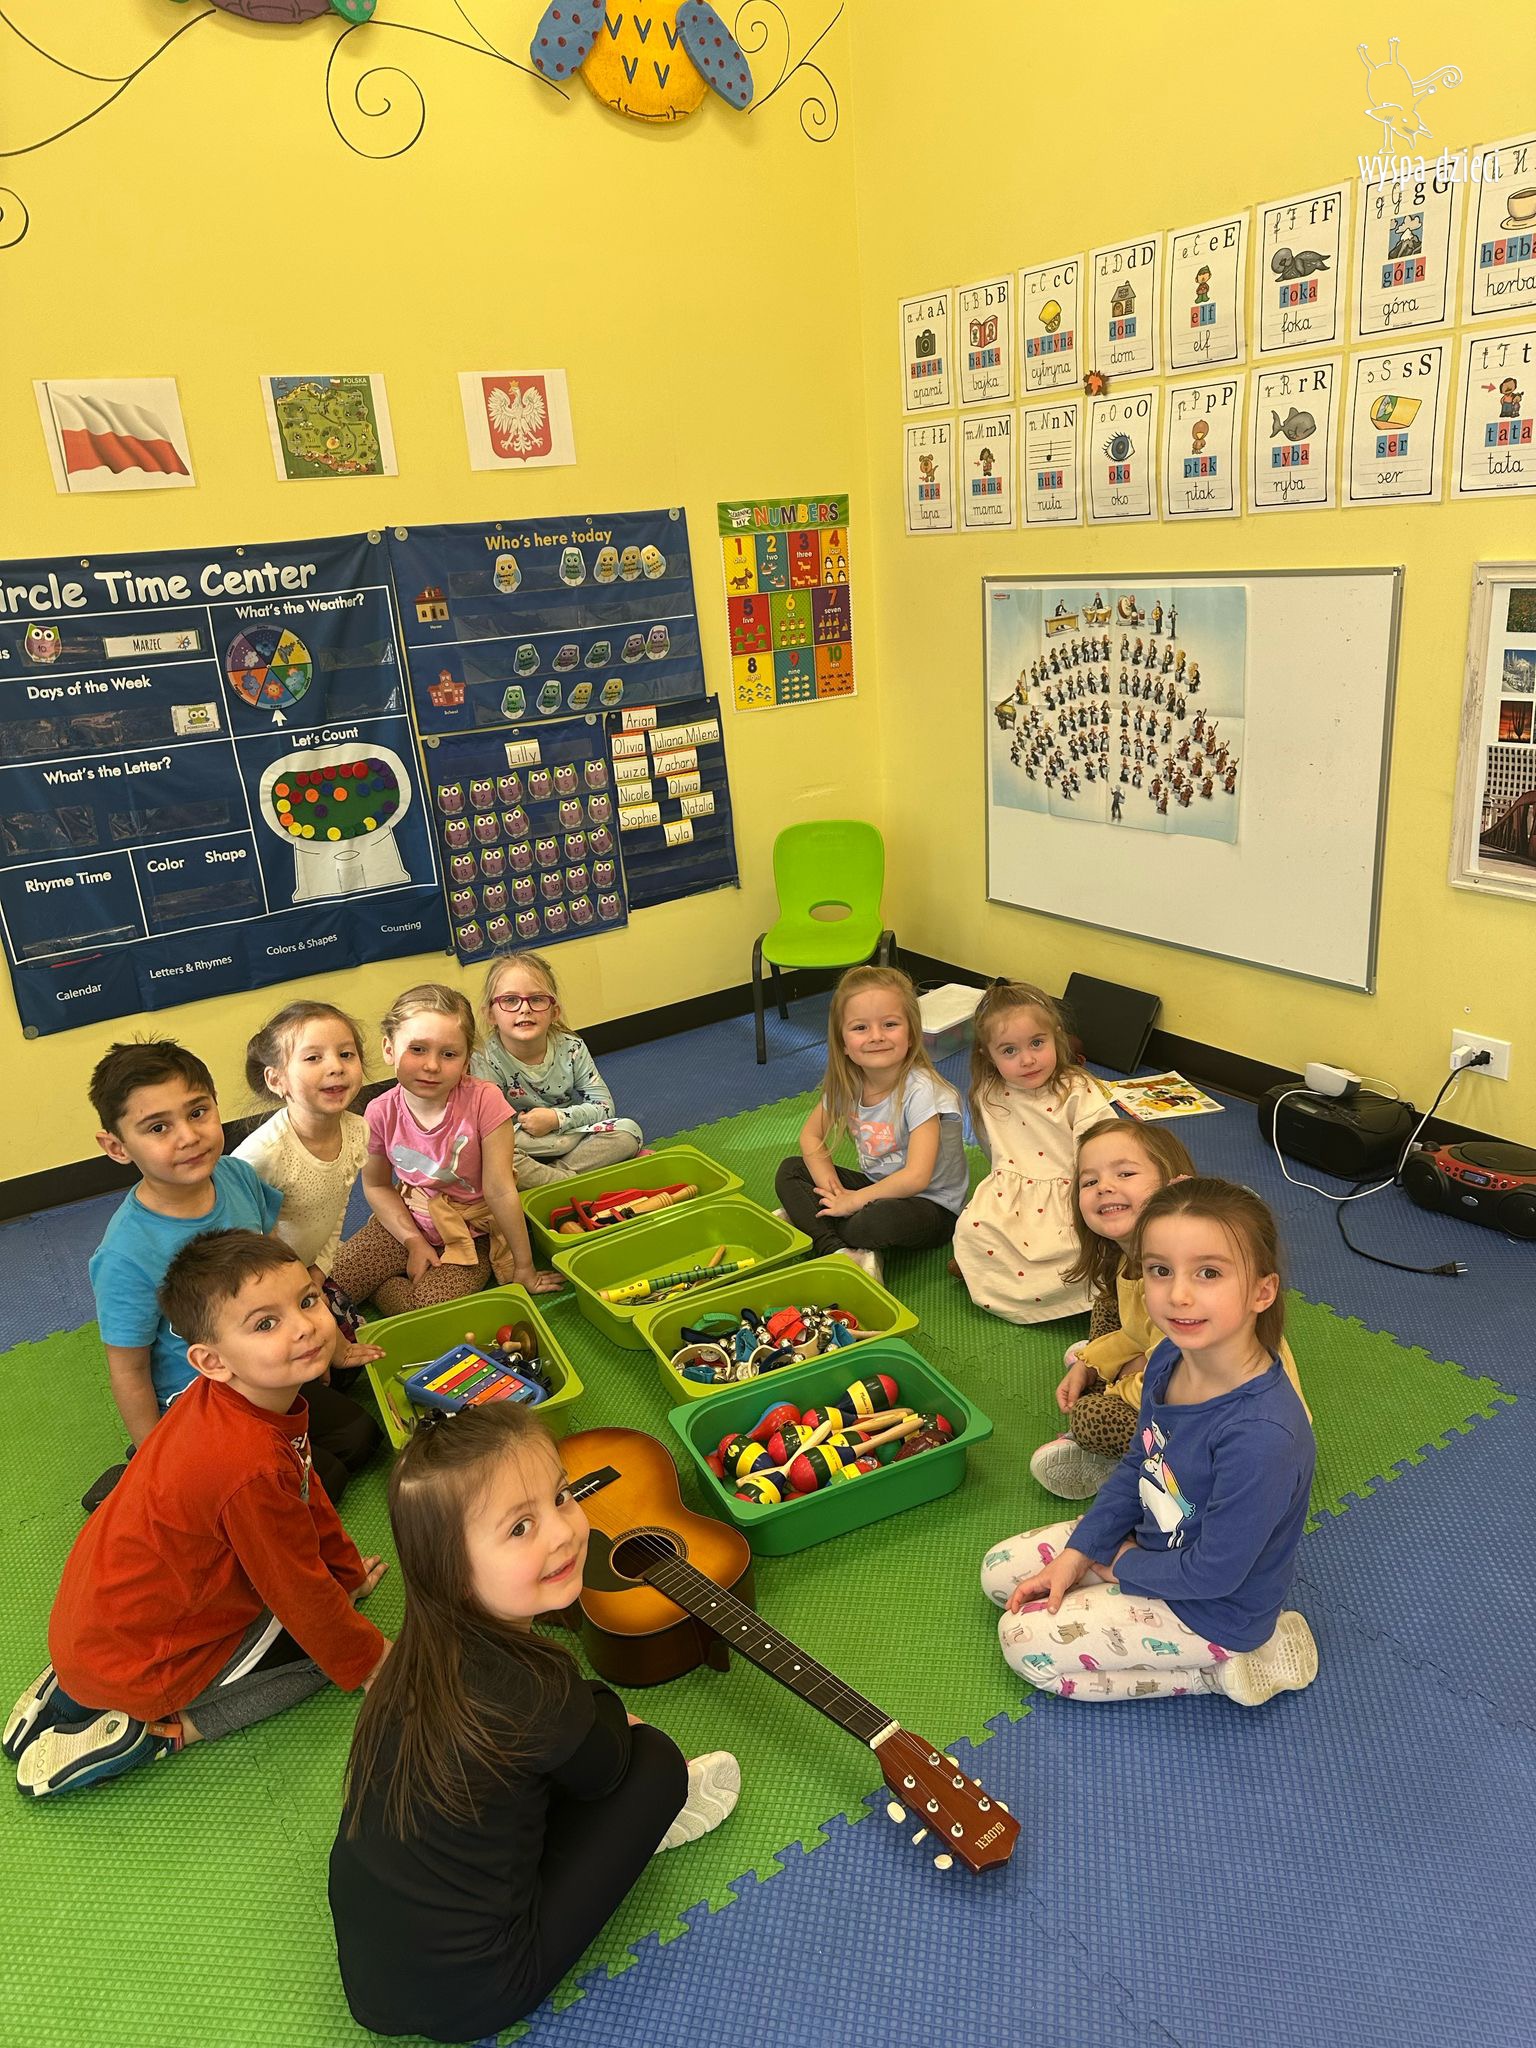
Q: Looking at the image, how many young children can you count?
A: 10